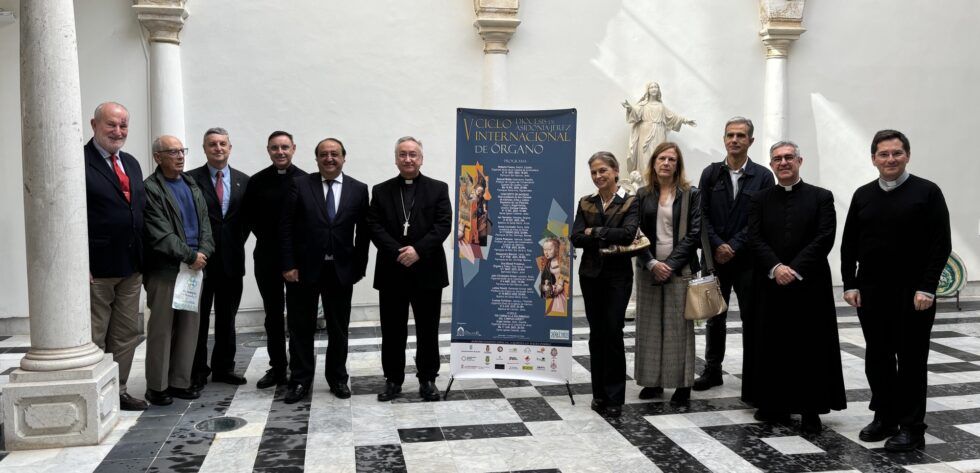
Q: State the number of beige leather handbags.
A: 1